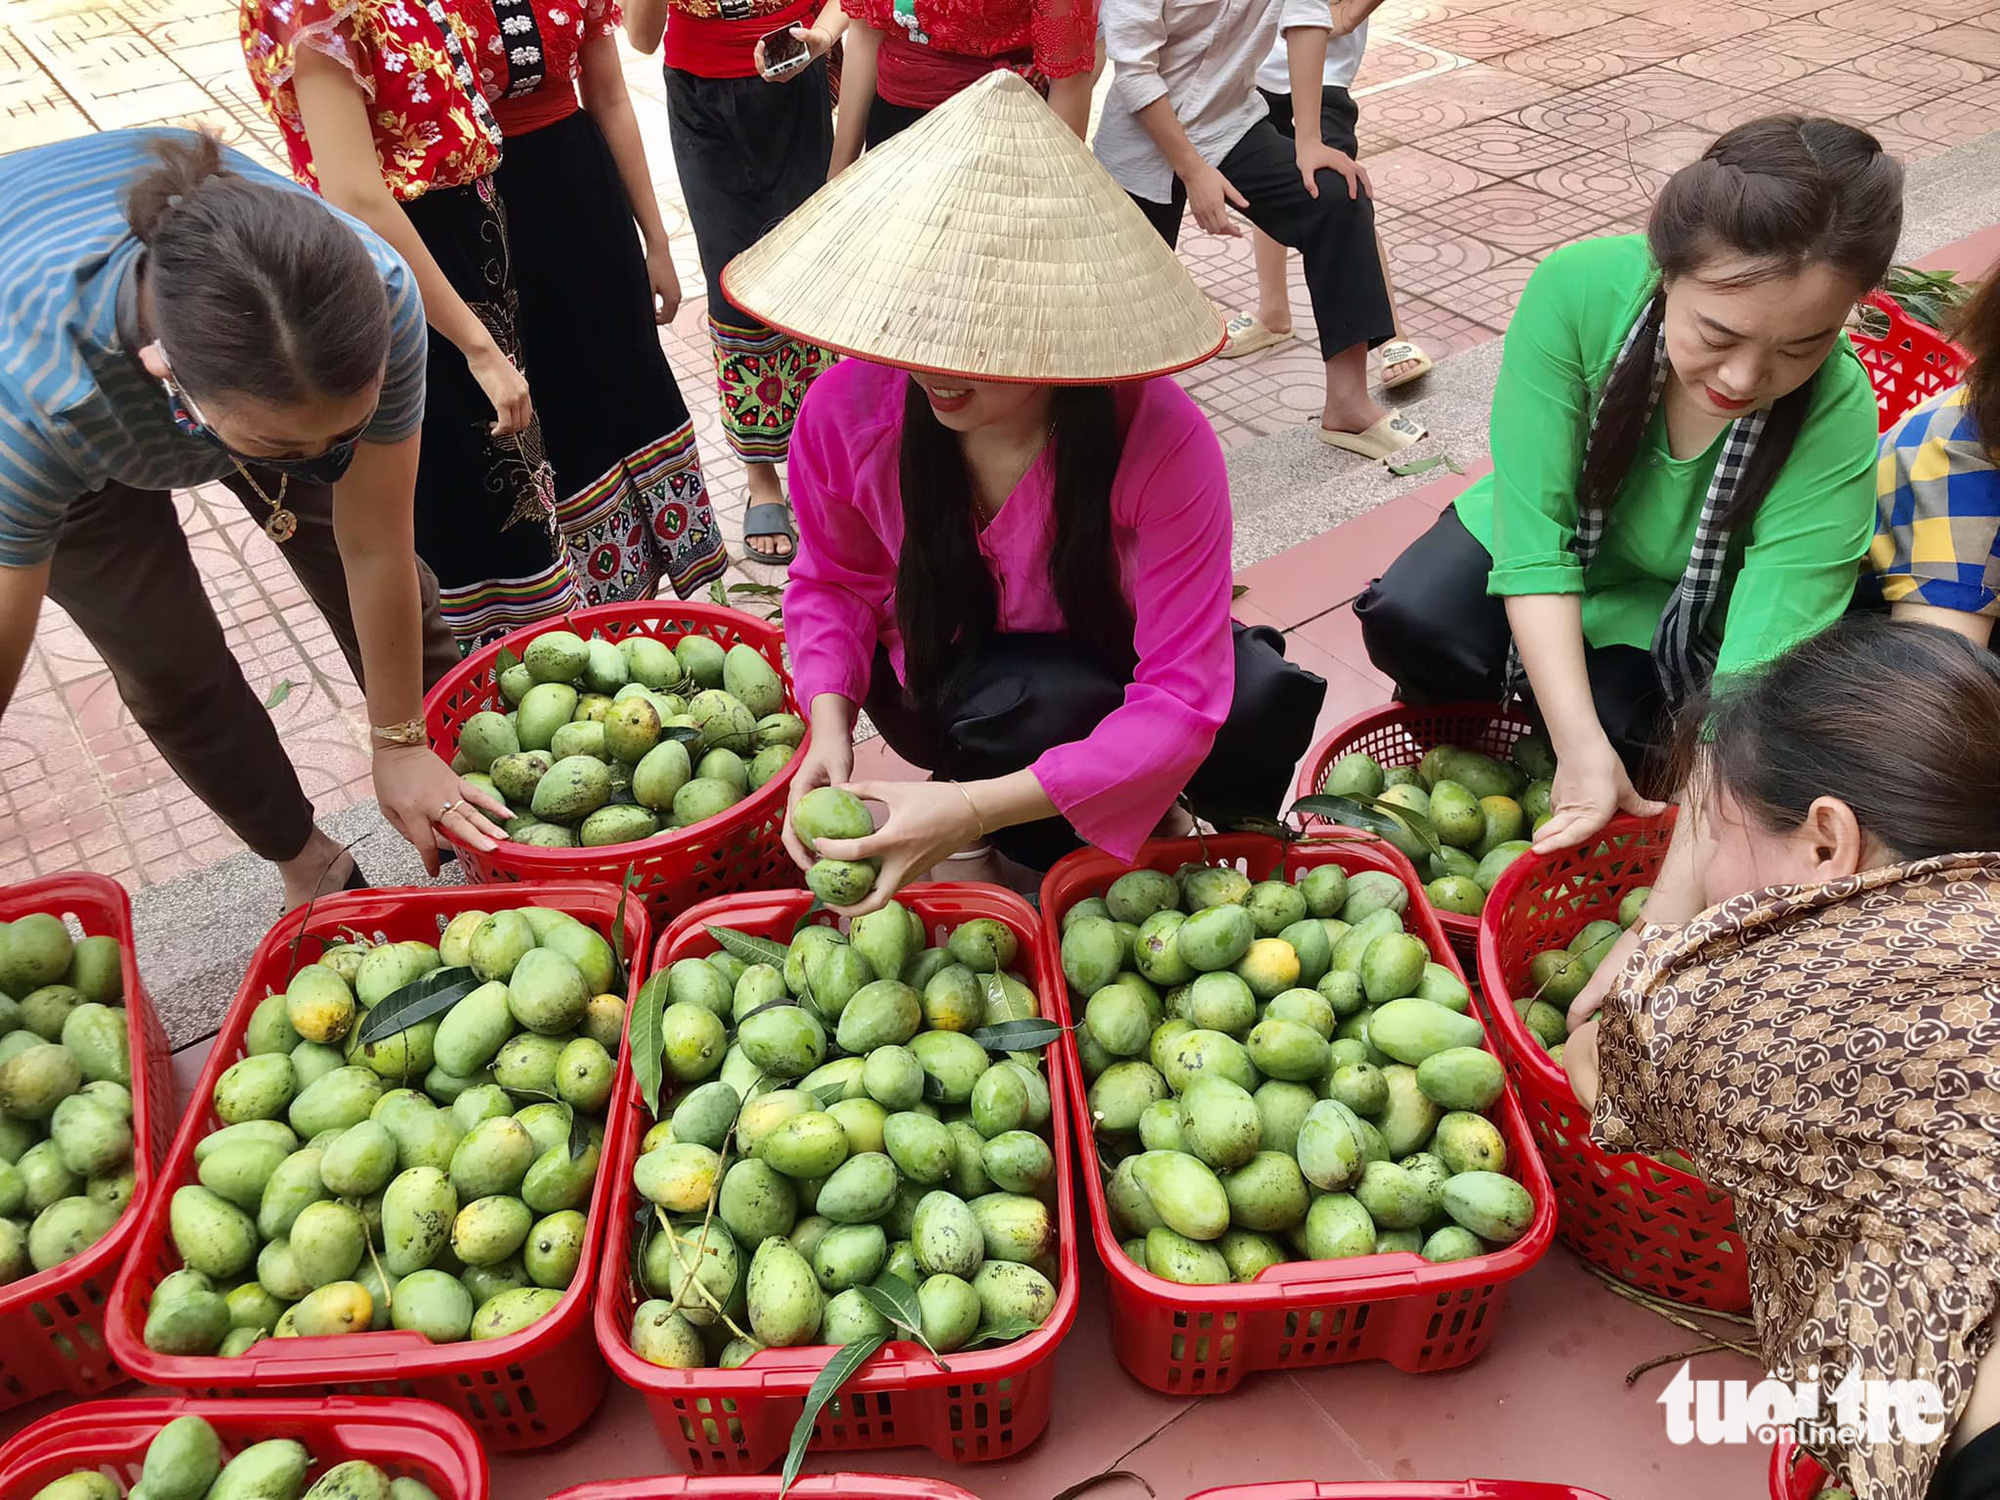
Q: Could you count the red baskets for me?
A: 12